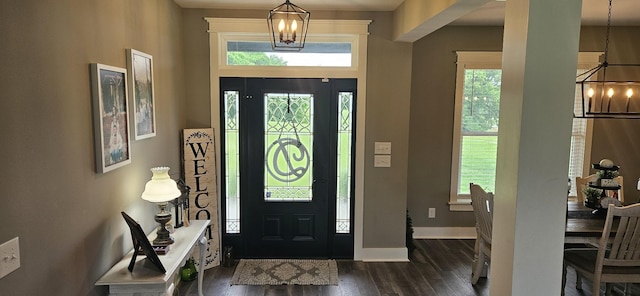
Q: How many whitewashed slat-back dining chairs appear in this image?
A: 3